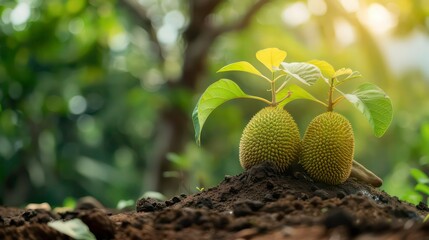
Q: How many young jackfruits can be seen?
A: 2